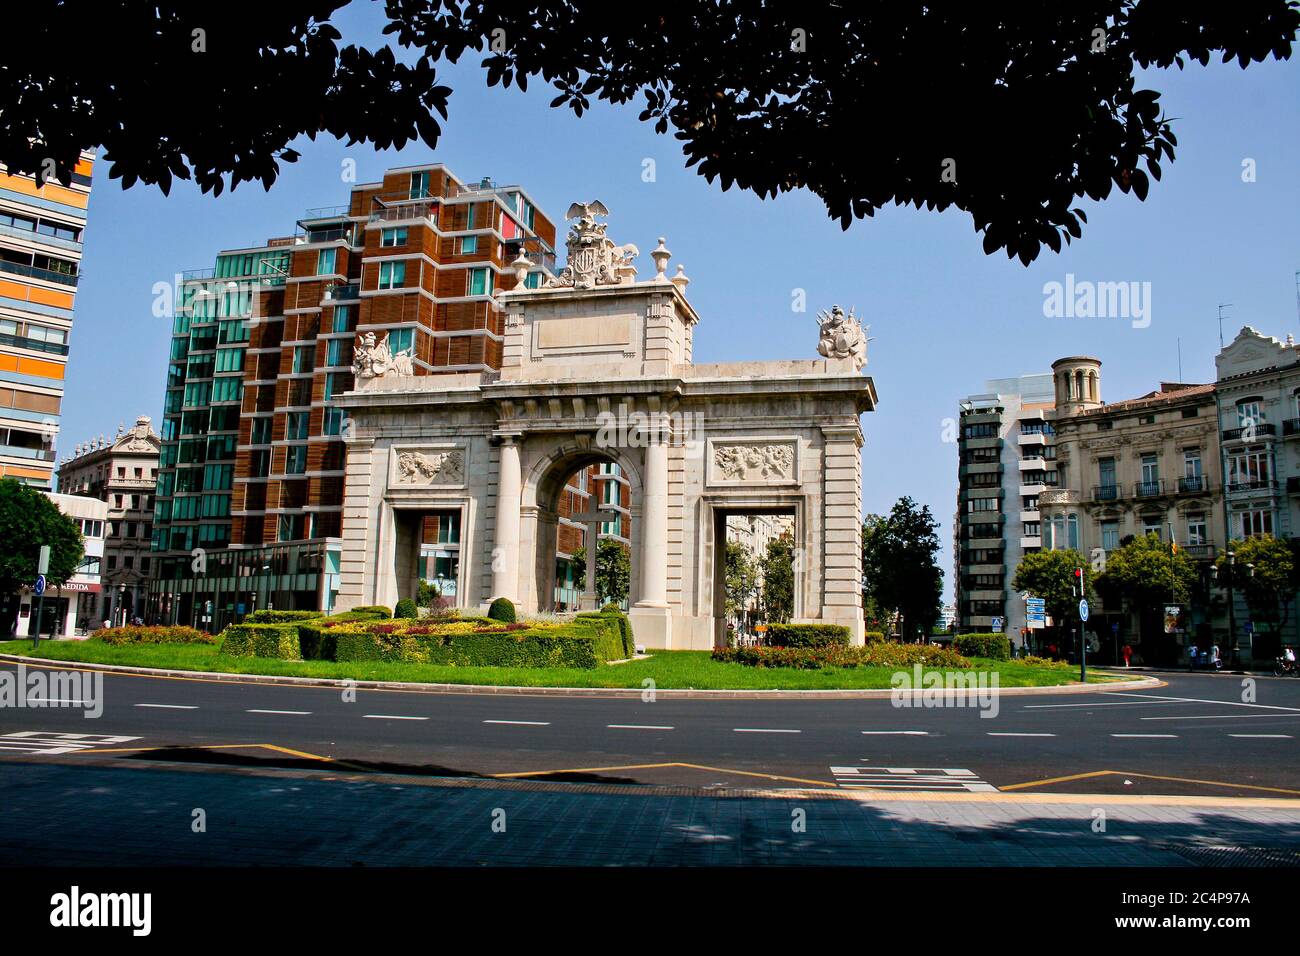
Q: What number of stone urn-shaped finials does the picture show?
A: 3